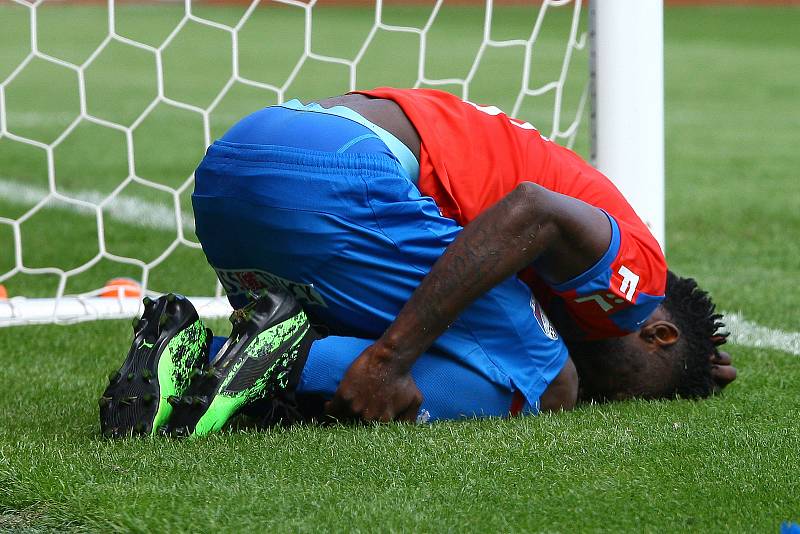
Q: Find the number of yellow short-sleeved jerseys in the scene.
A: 0